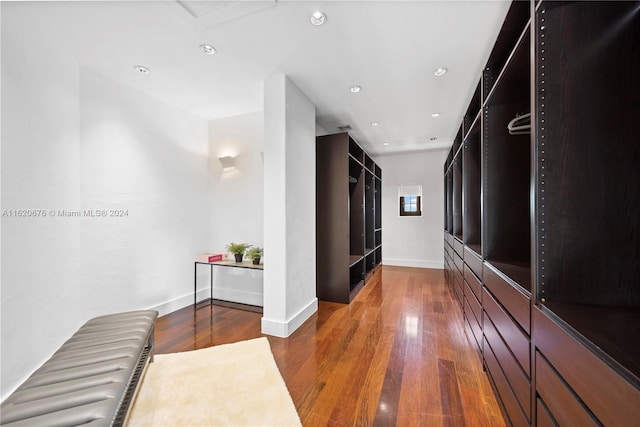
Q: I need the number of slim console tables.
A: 1